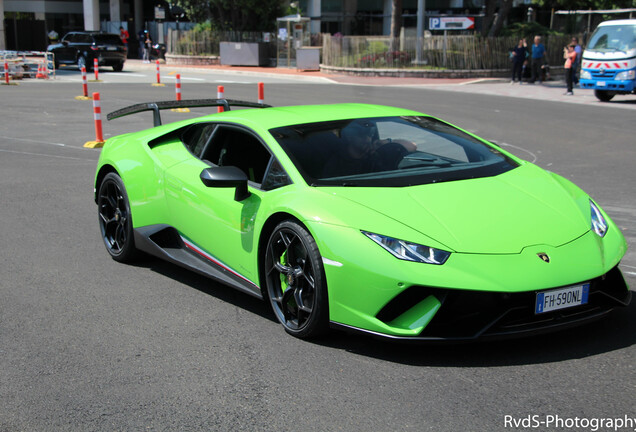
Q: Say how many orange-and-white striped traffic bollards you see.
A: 8